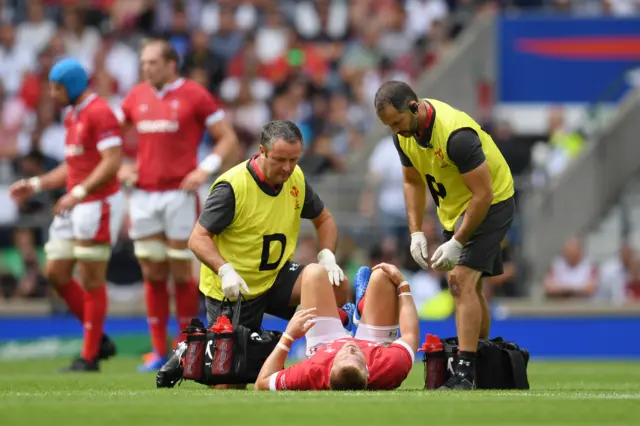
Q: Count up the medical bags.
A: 2